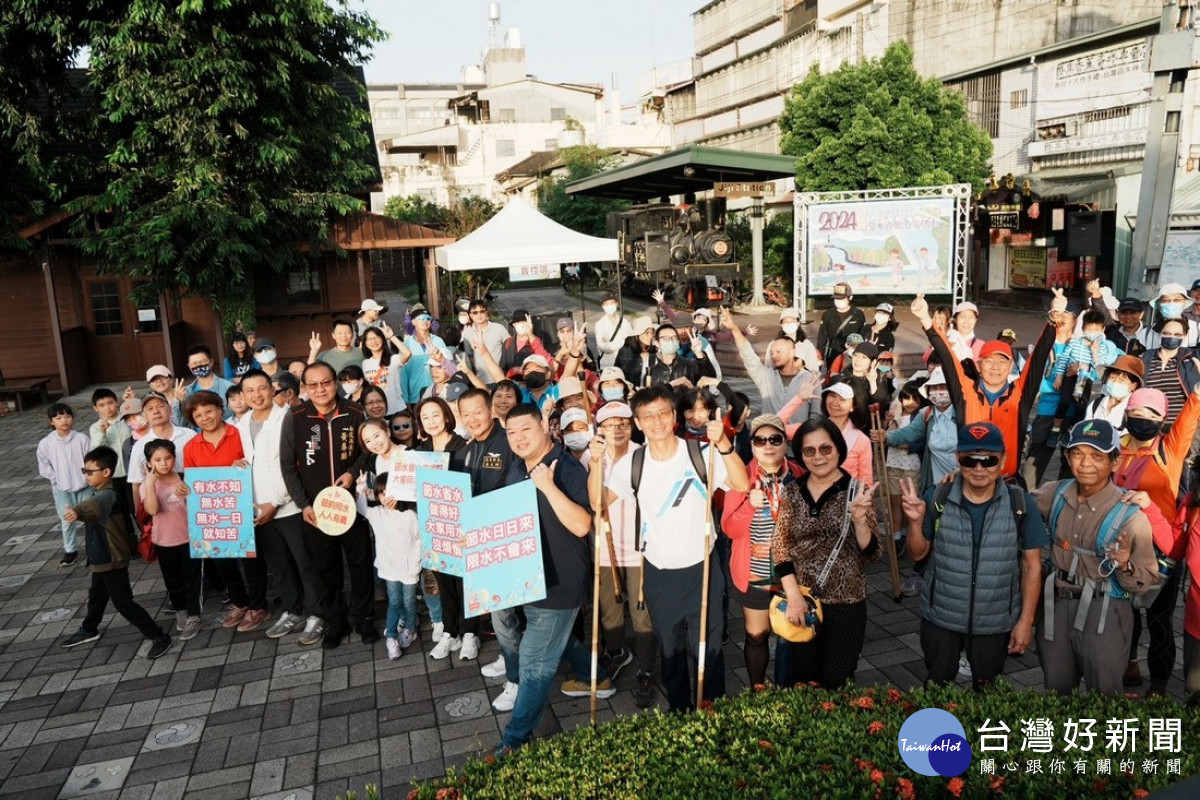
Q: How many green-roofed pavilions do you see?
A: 1